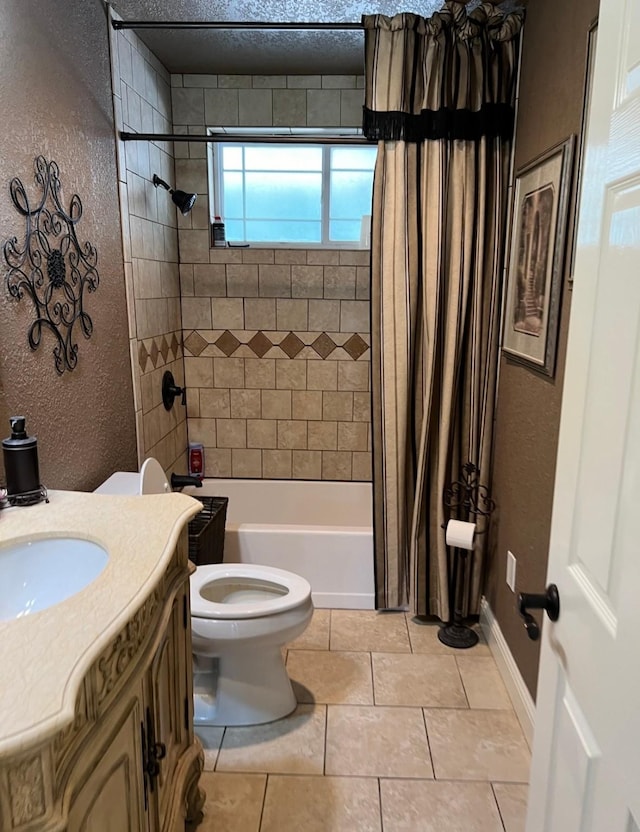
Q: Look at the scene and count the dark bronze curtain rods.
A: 2